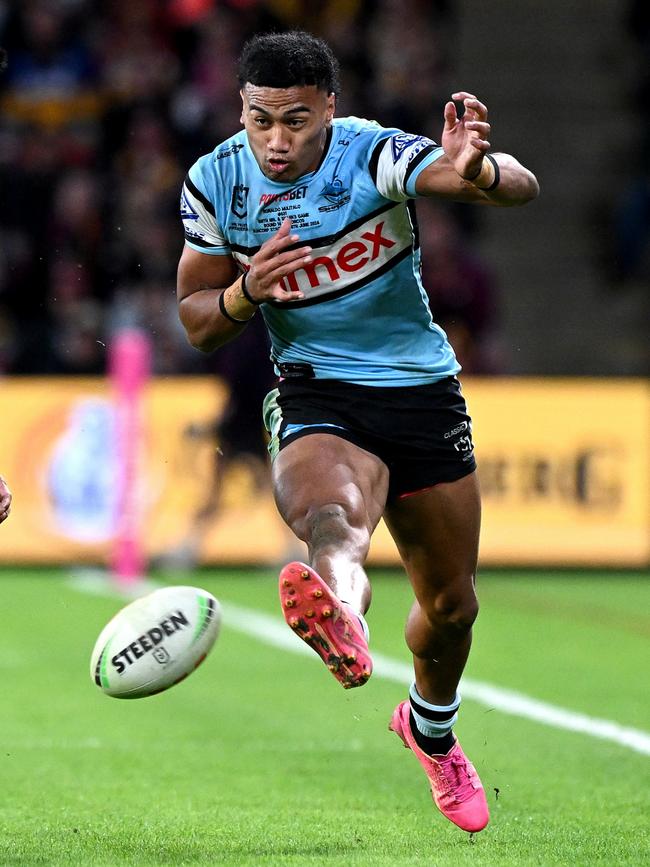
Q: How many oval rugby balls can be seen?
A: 1